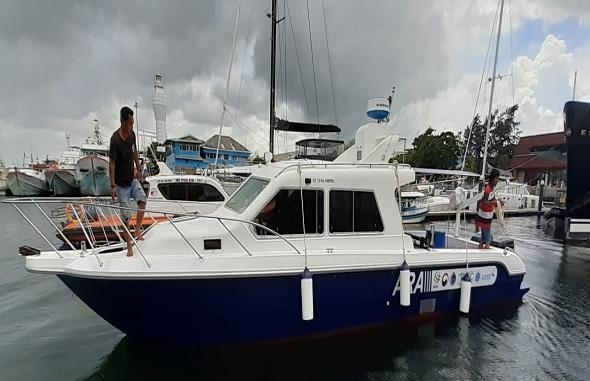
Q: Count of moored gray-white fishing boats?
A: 3